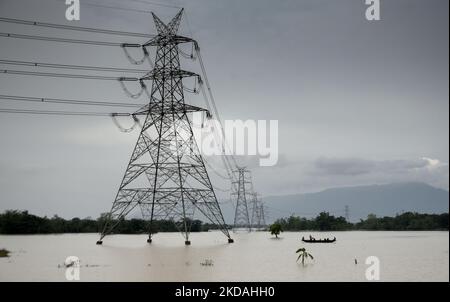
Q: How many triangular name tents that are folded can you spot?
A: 0